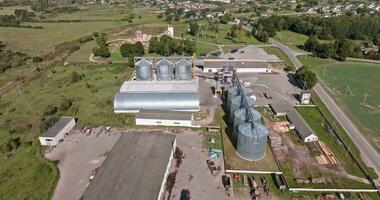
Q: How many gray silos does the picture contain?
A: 7